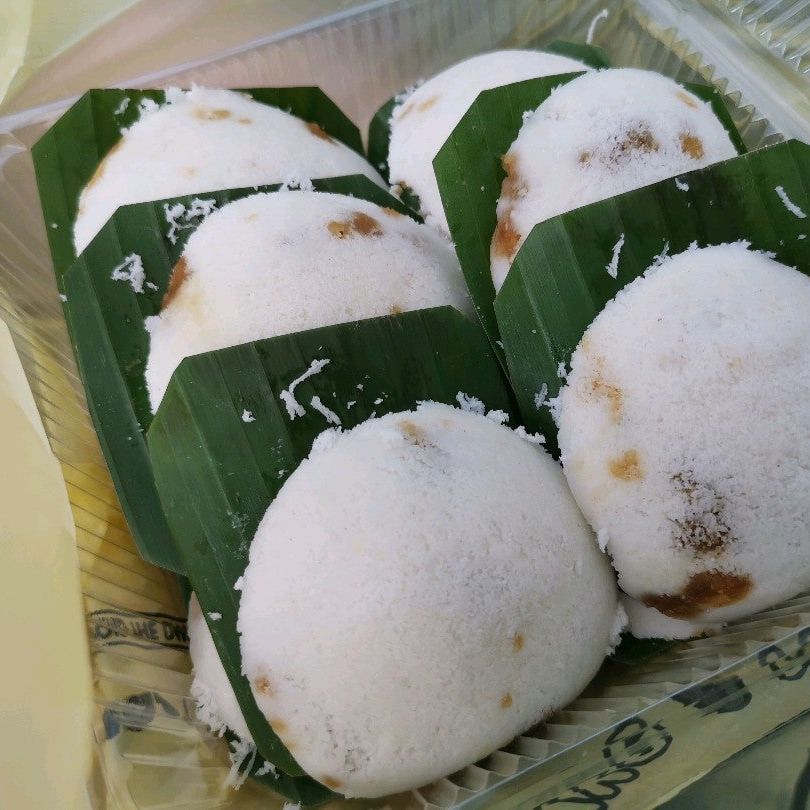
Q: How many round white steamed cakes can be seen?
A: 6